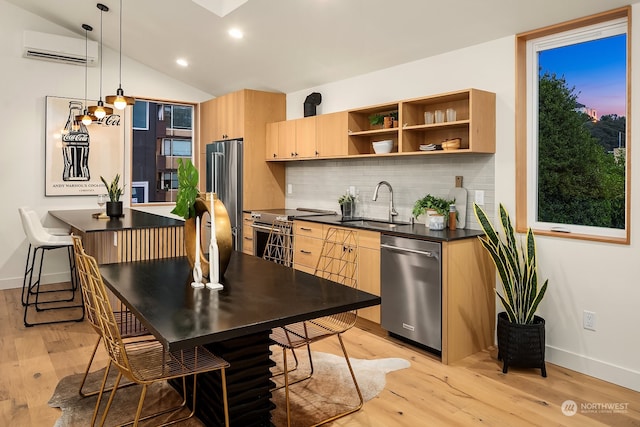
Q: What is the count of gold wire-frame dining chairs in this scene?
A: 4